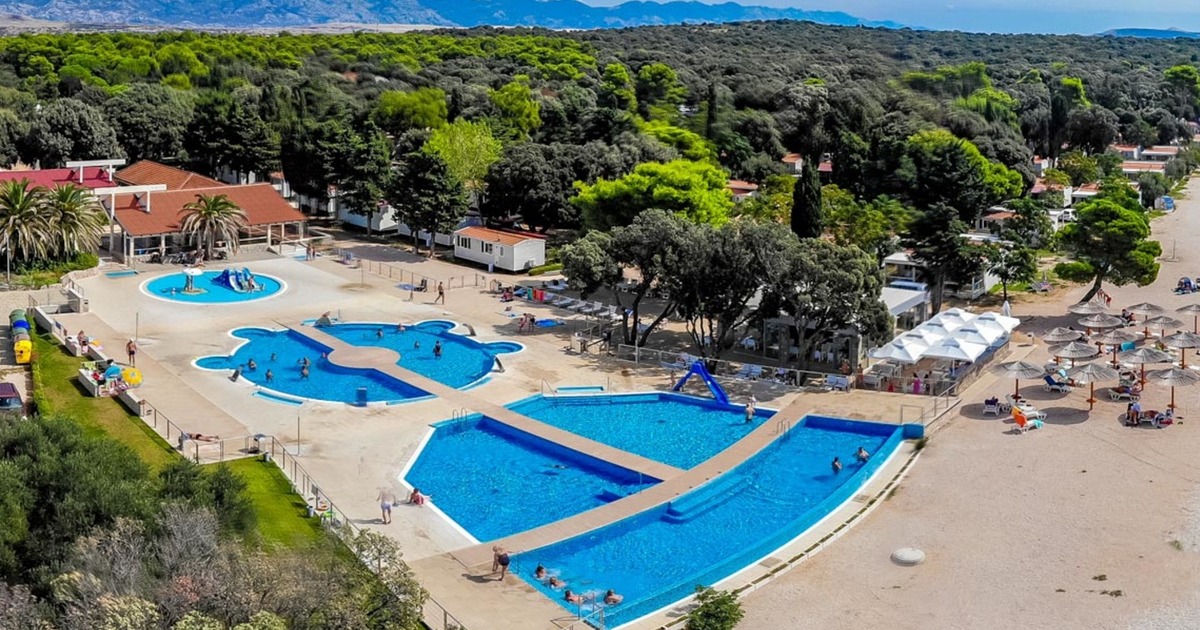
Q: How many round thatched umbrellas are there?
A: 13